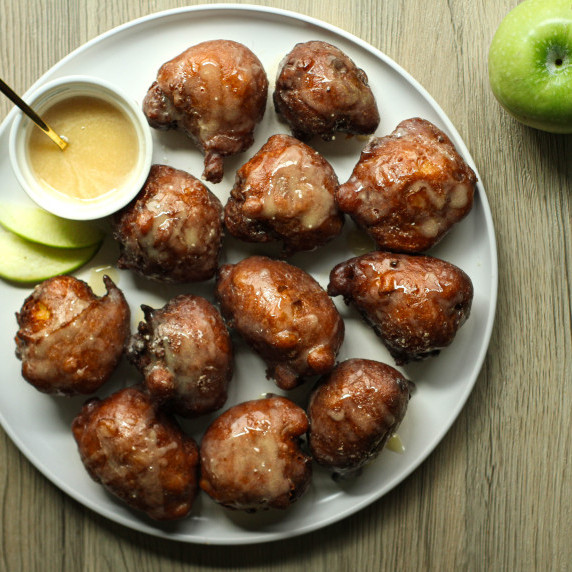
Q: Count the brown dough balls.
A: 12